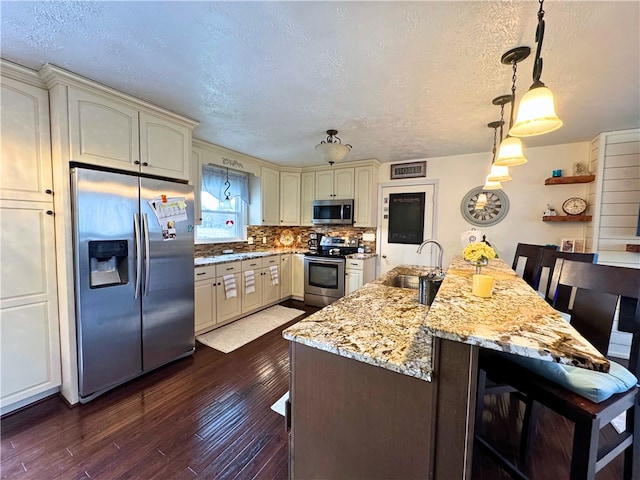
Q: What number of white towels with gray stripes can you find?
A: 3